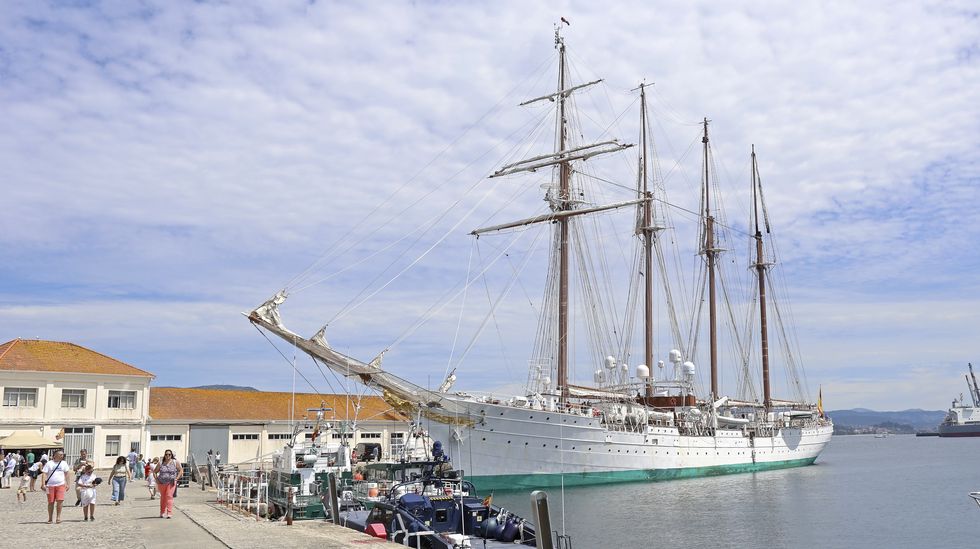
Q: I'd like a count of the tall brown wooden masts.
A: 4